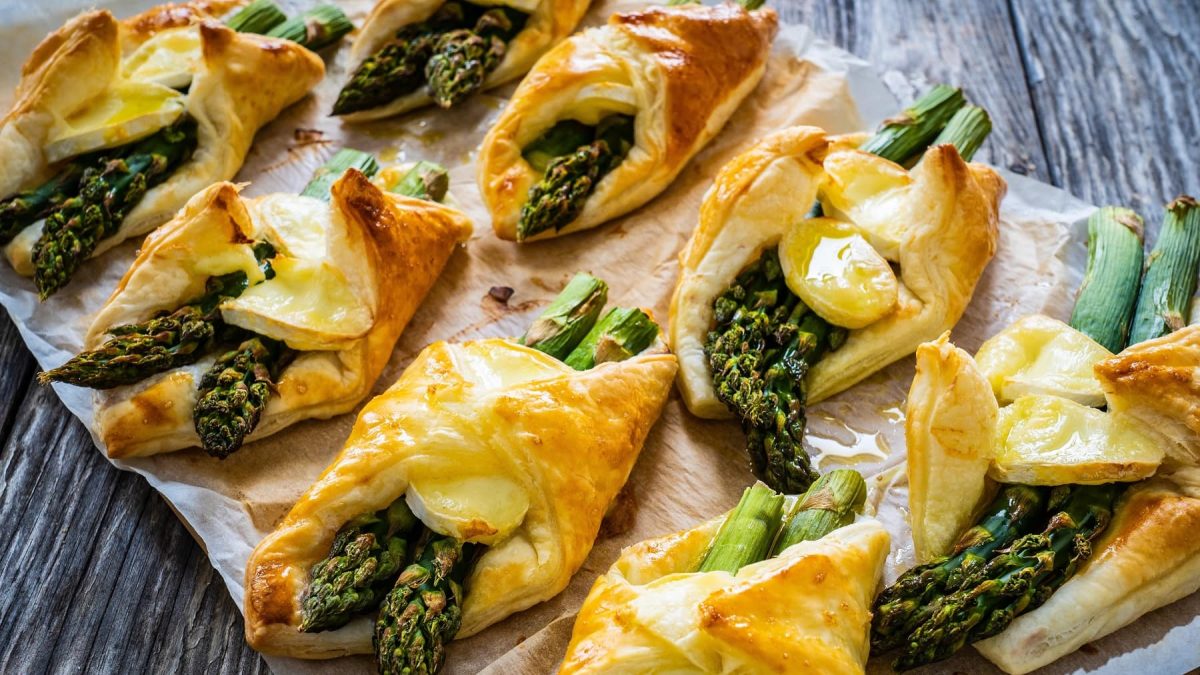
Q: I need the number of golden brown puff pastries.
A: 8